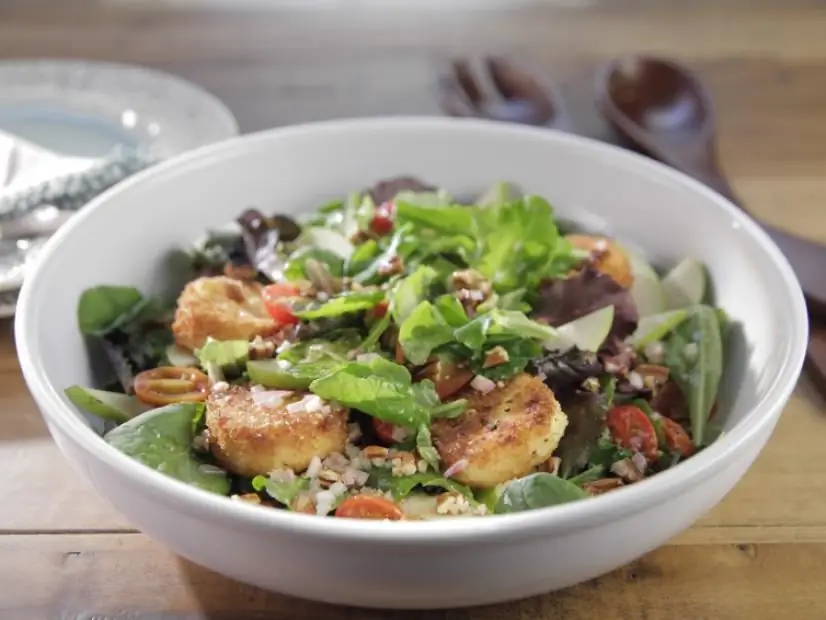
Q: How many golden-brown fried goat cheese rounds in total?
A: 4